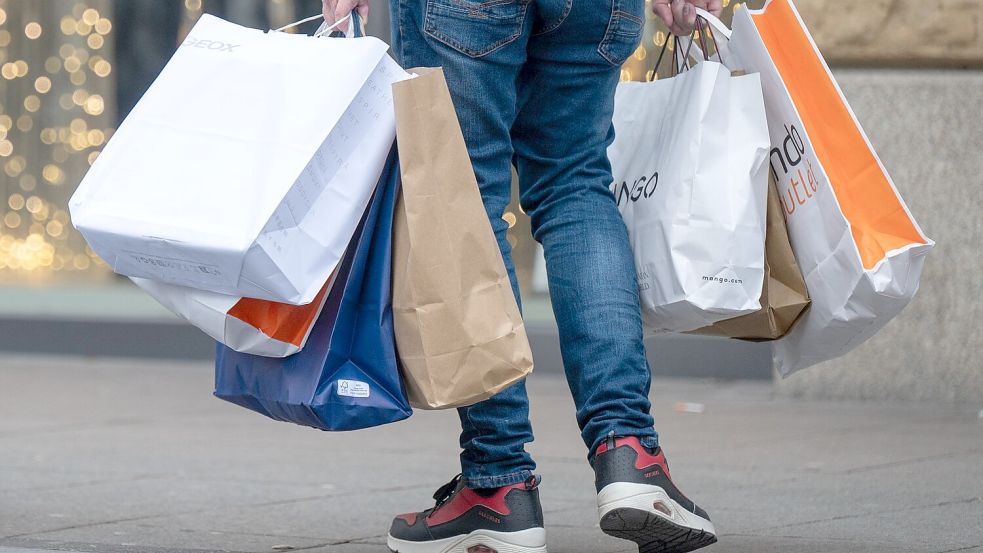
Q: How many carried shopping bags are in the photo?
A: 7